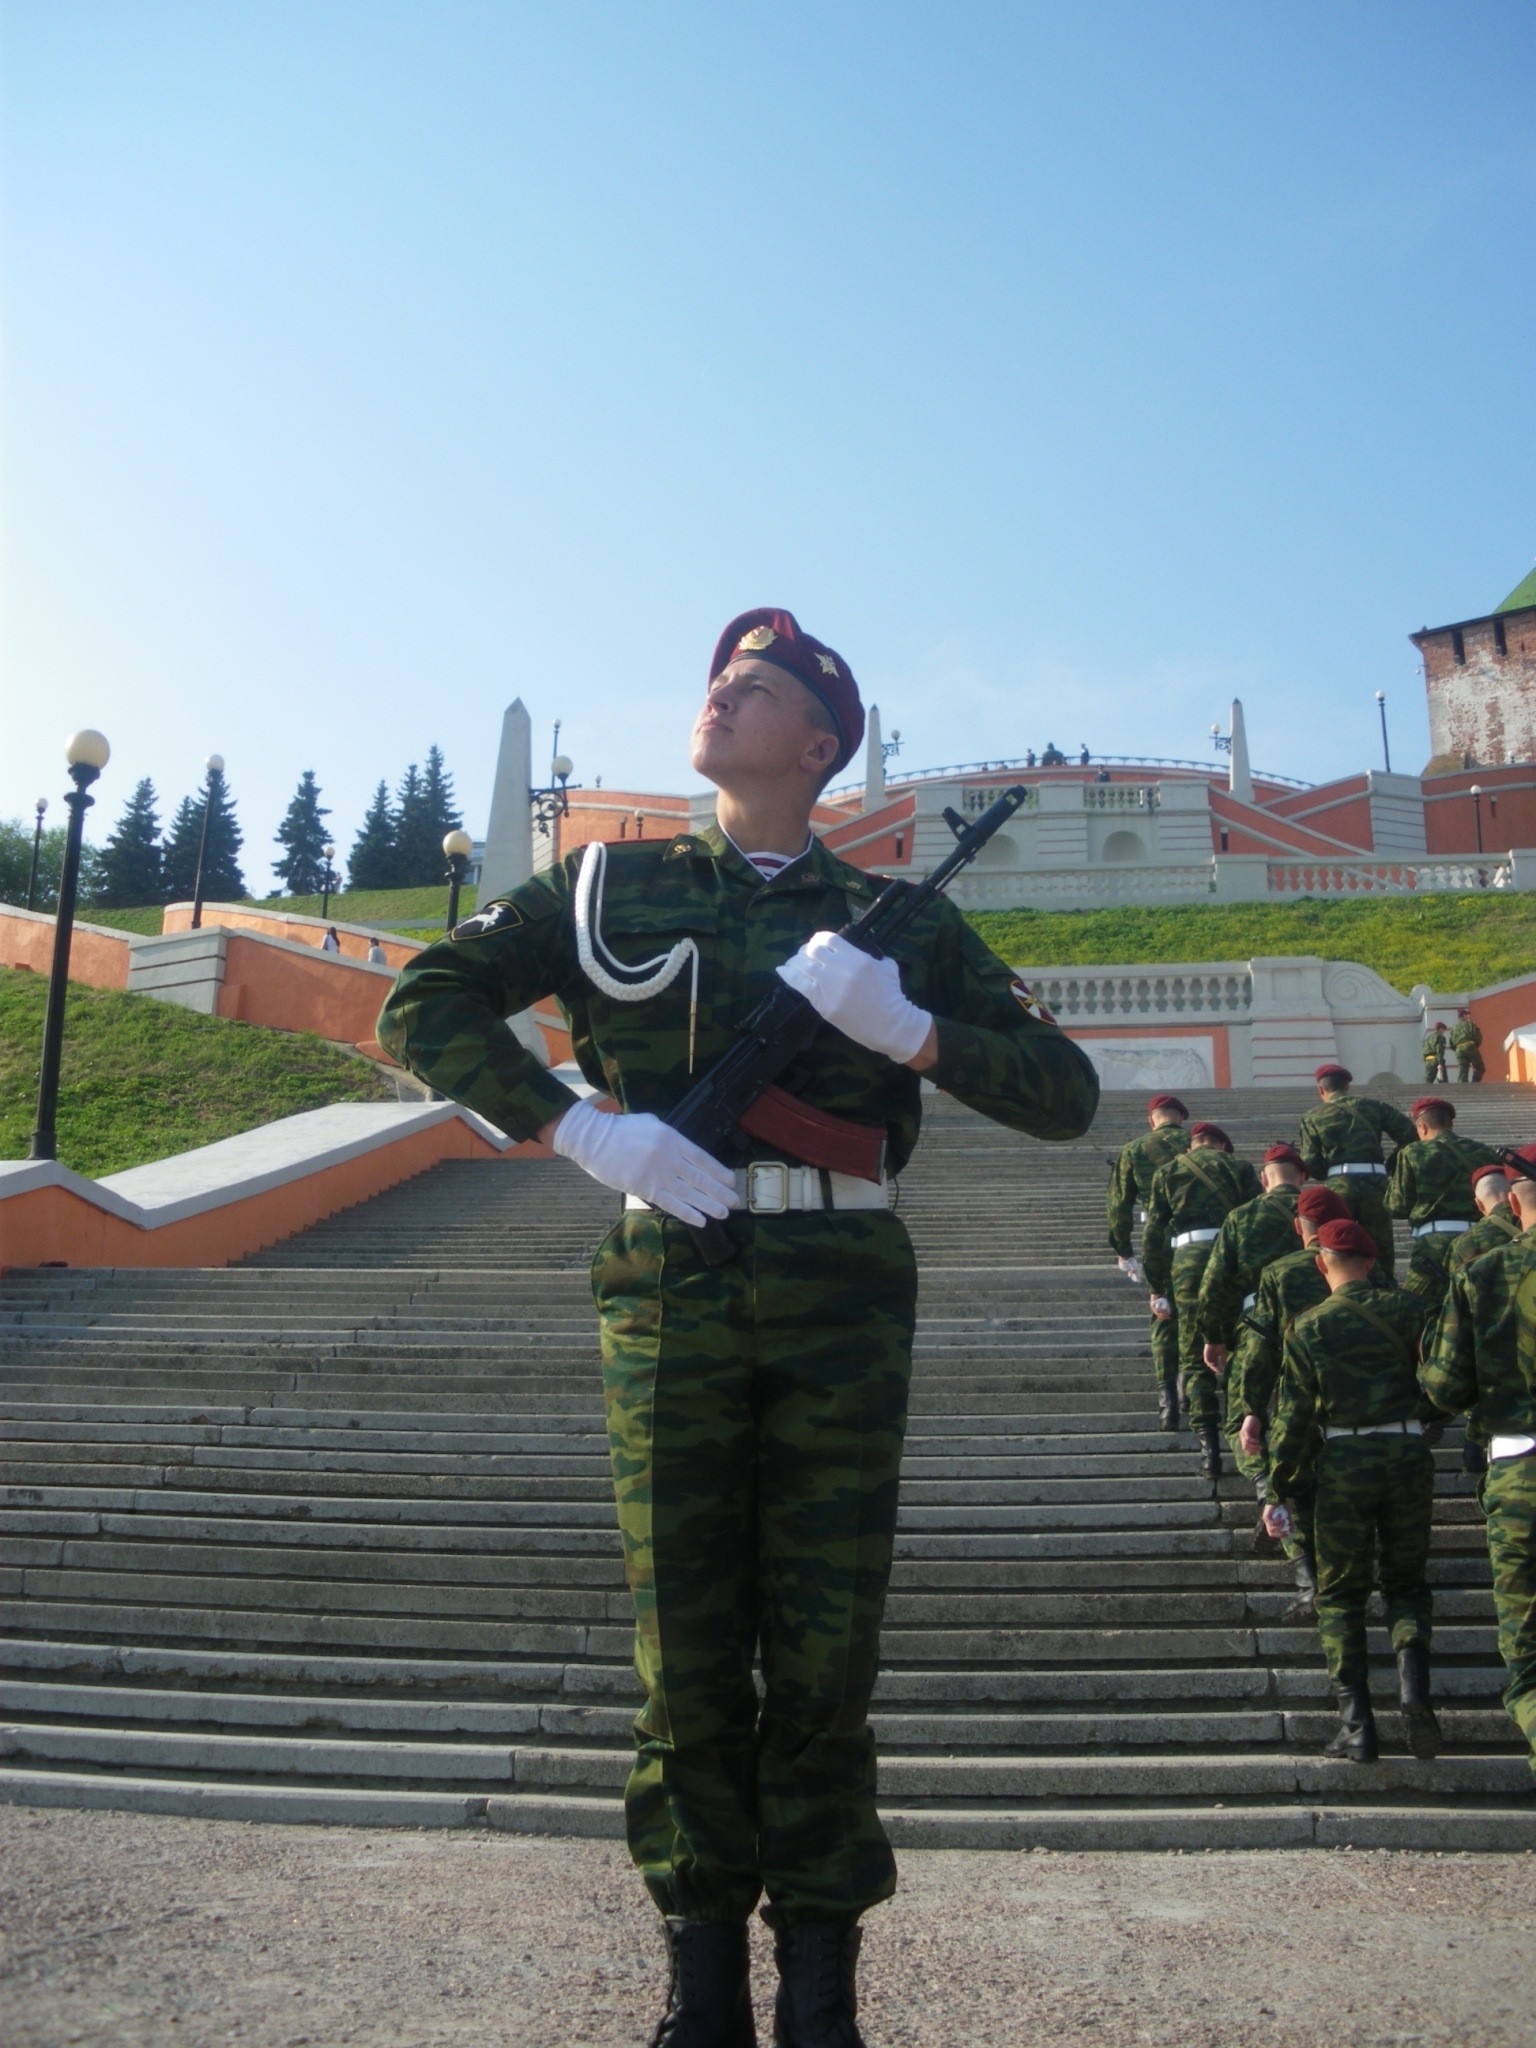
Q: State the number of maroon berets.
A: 12